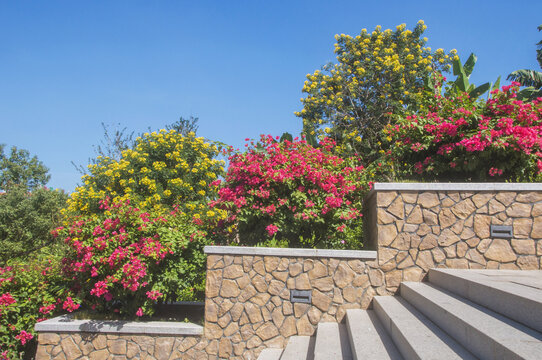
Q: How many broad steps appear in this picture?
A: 7